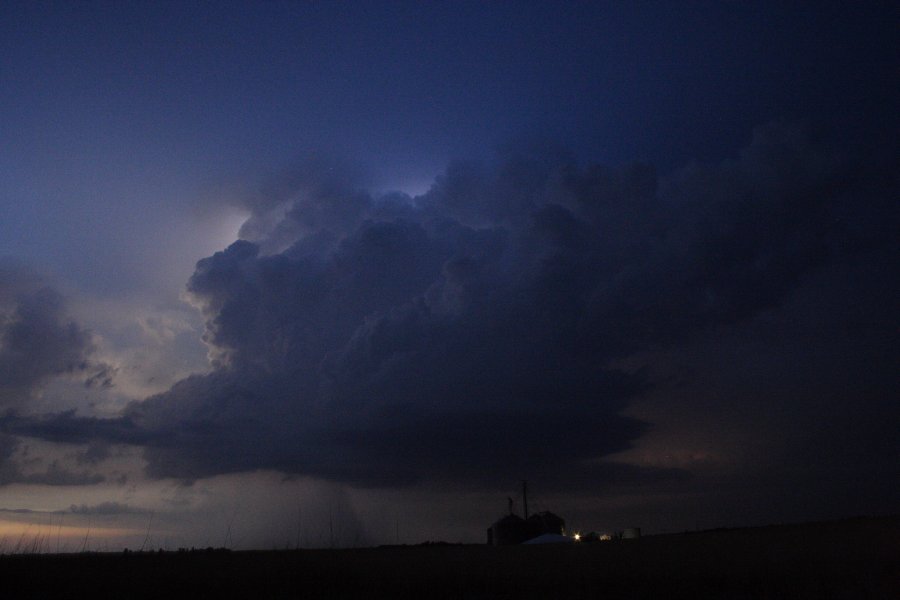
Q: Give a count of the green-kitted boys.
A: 0